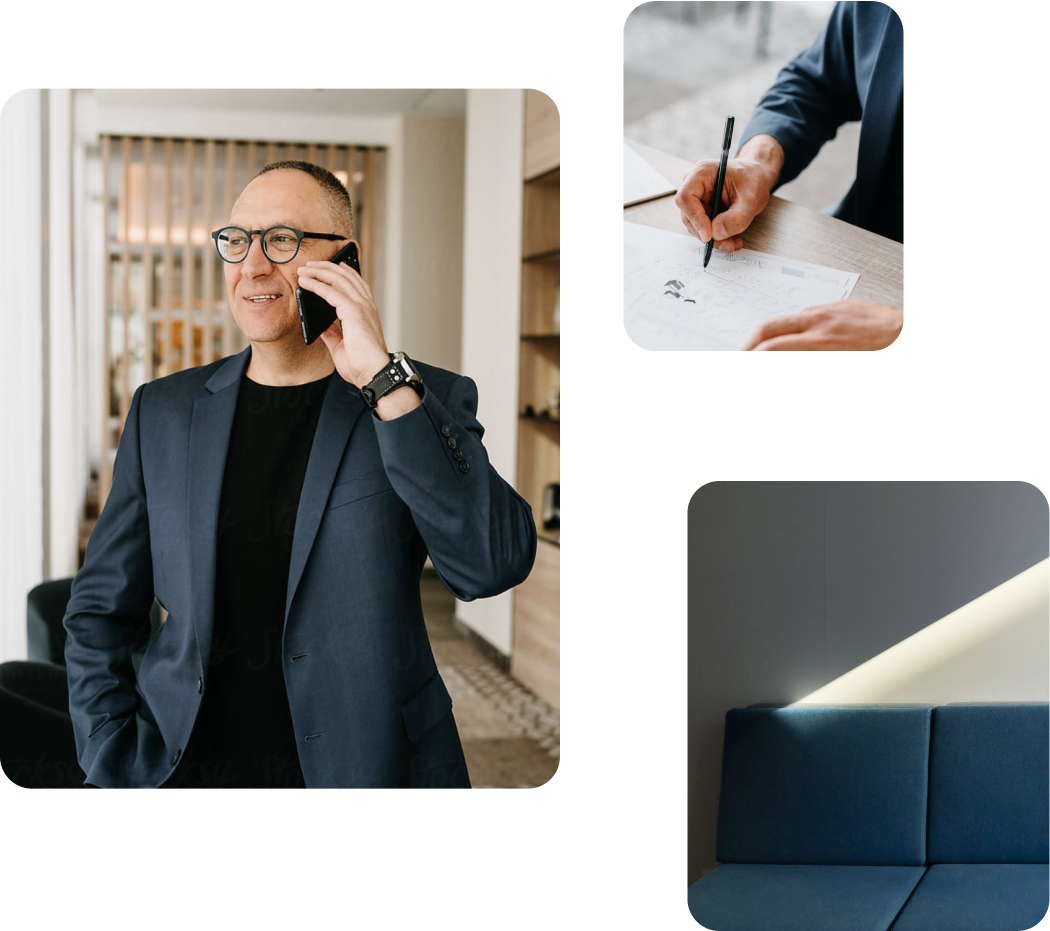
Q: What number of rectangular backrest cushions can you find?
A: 2